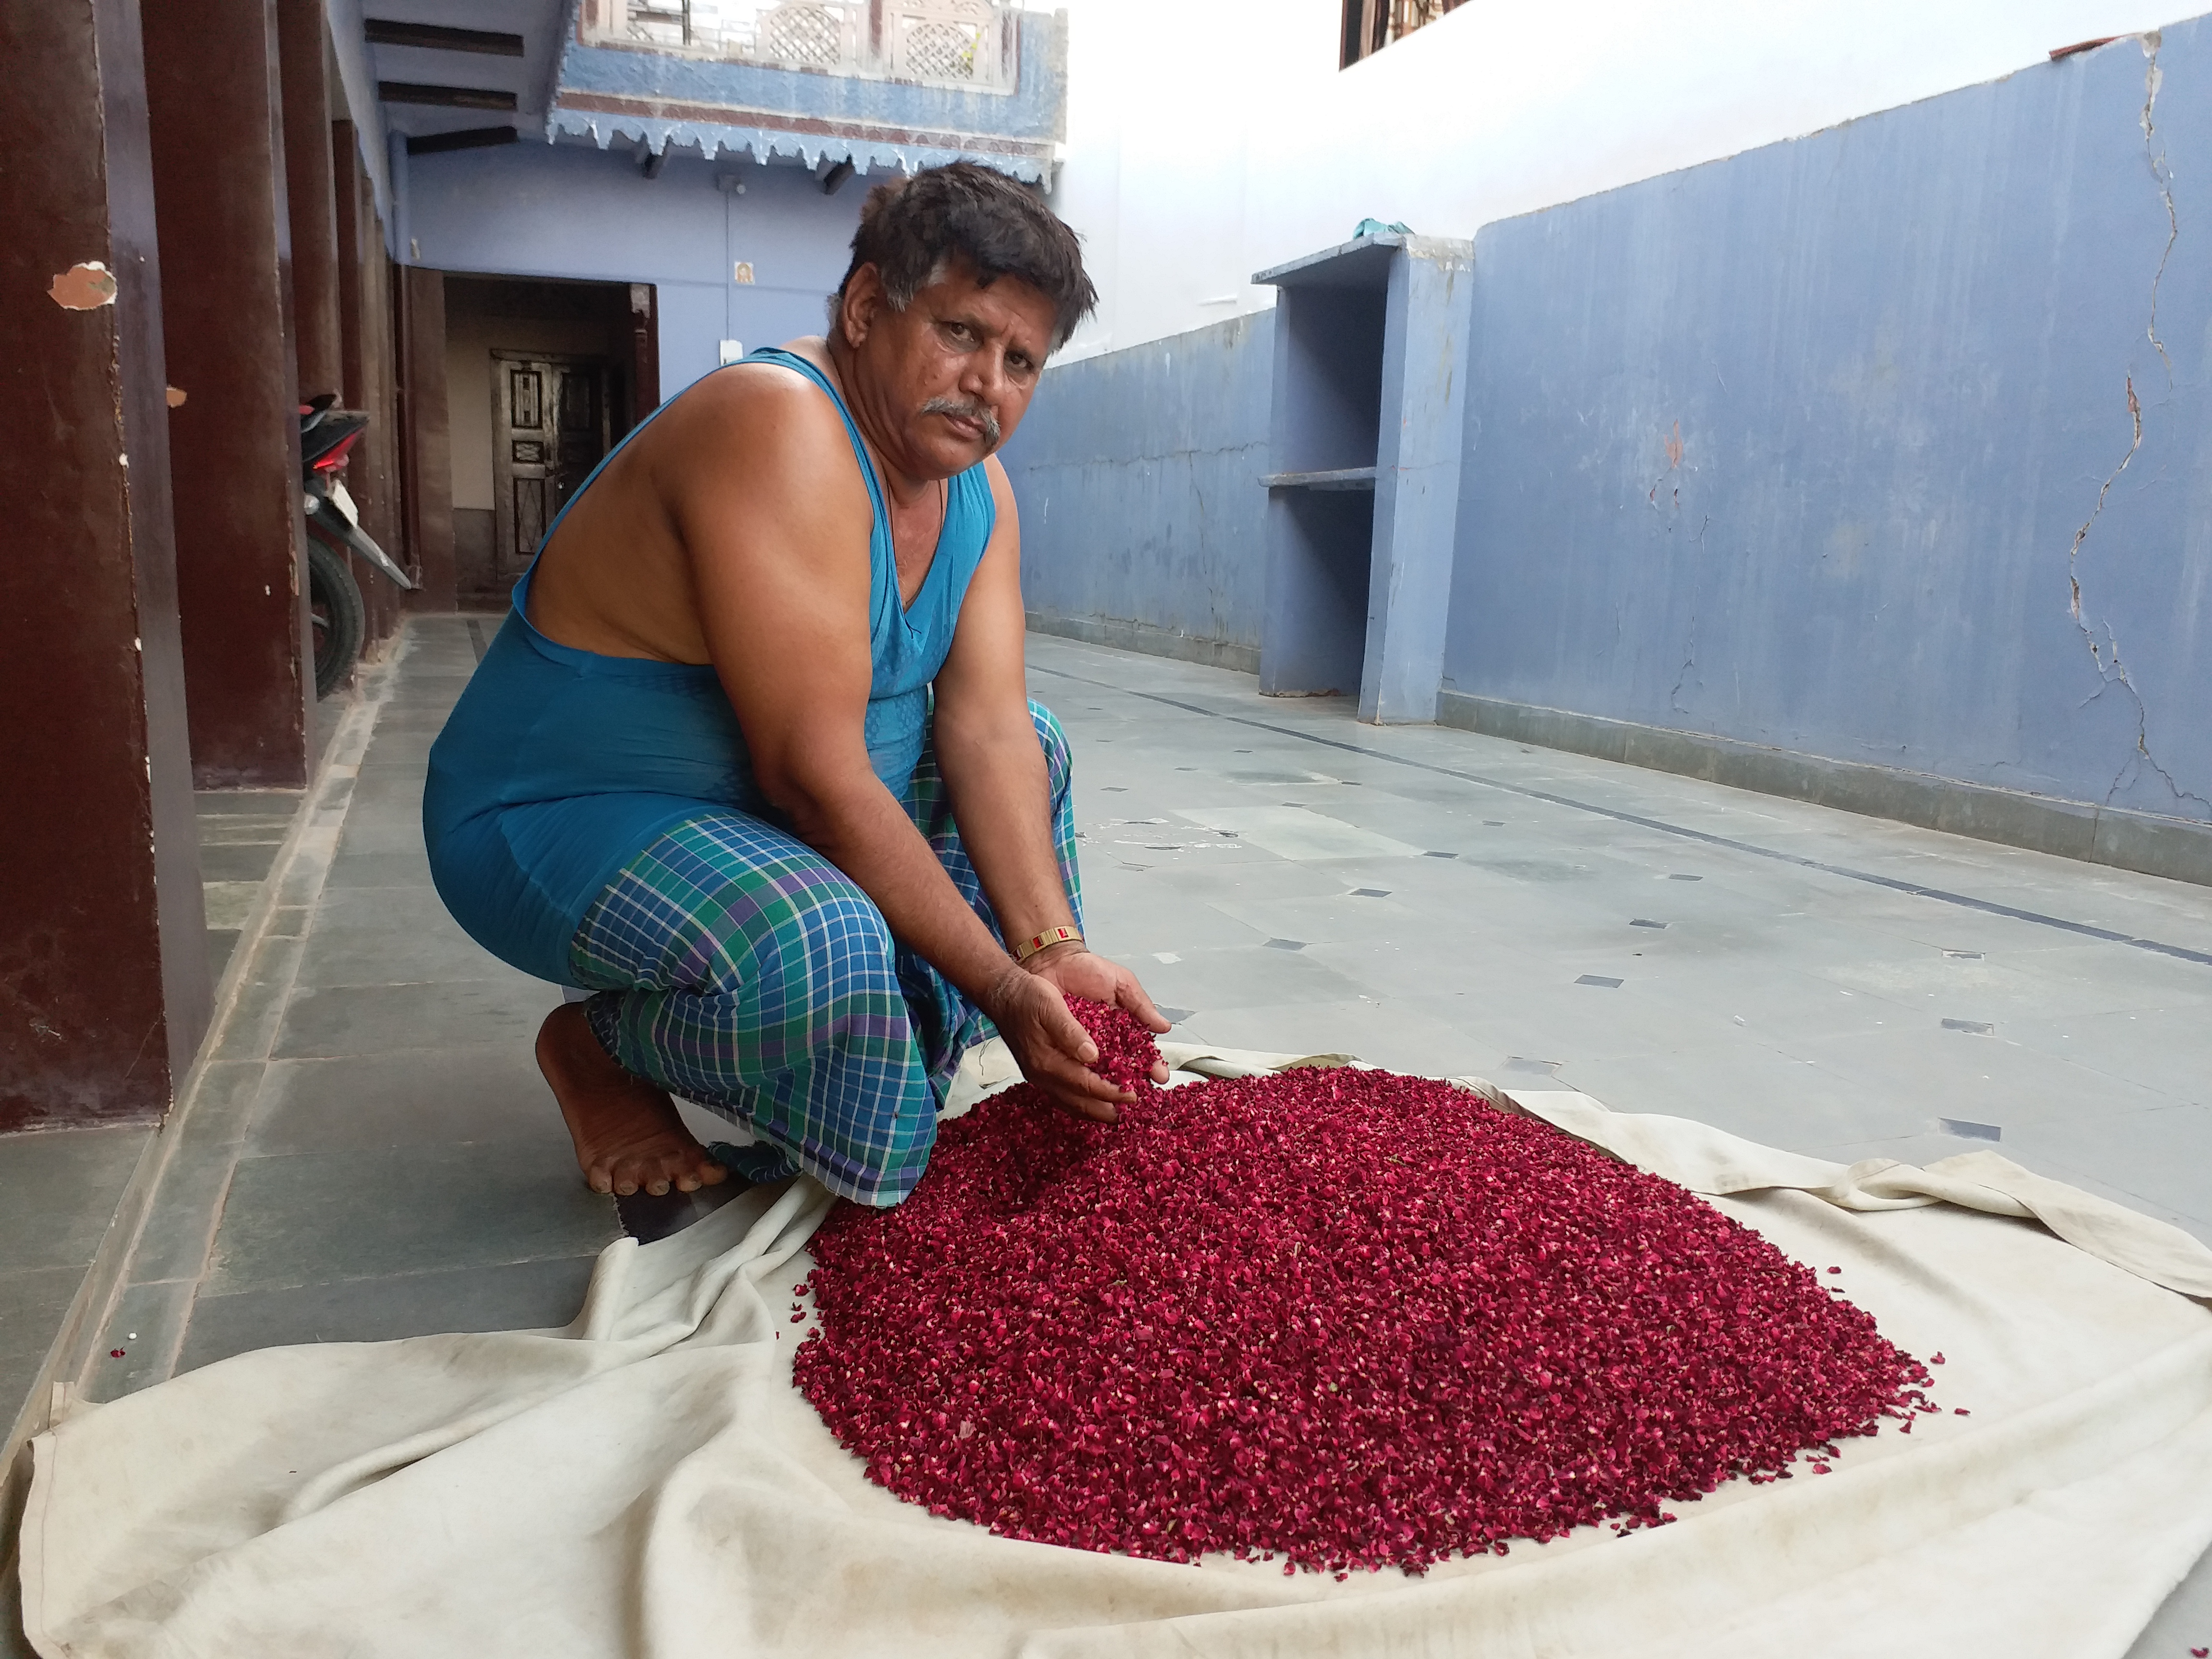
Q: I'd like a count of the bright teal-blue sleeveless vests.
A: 1